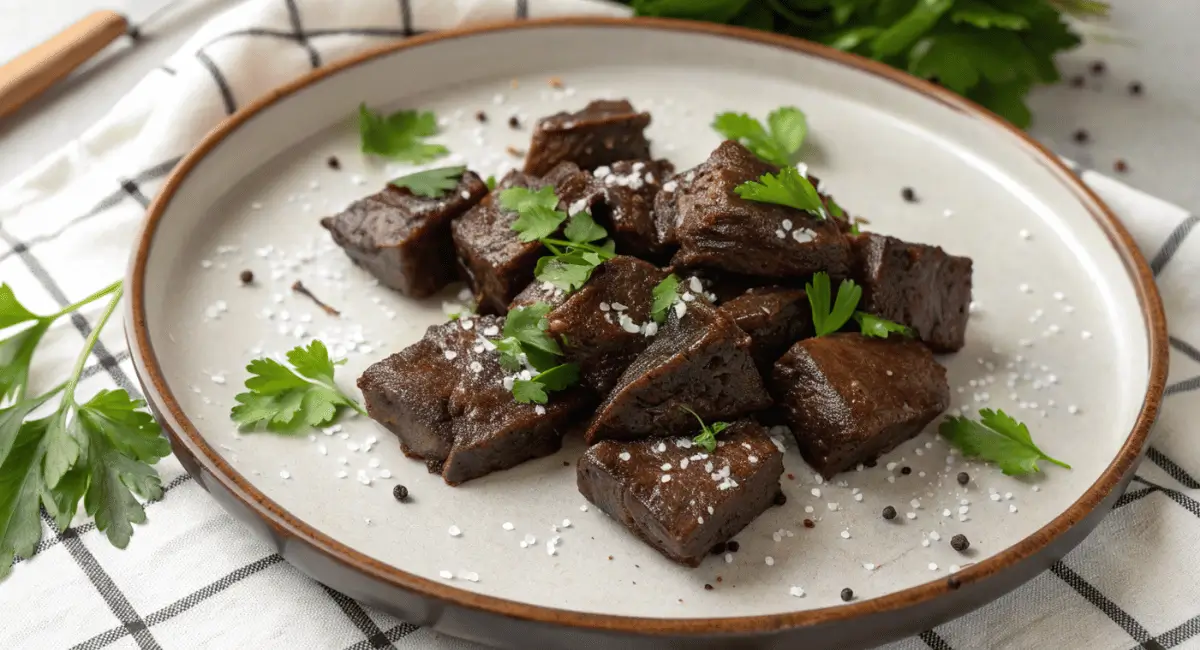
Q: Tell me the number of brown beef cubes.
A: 12